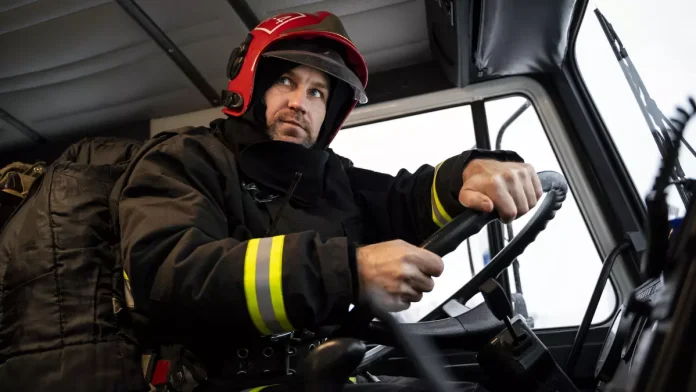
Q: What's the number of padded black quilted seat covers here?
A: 1